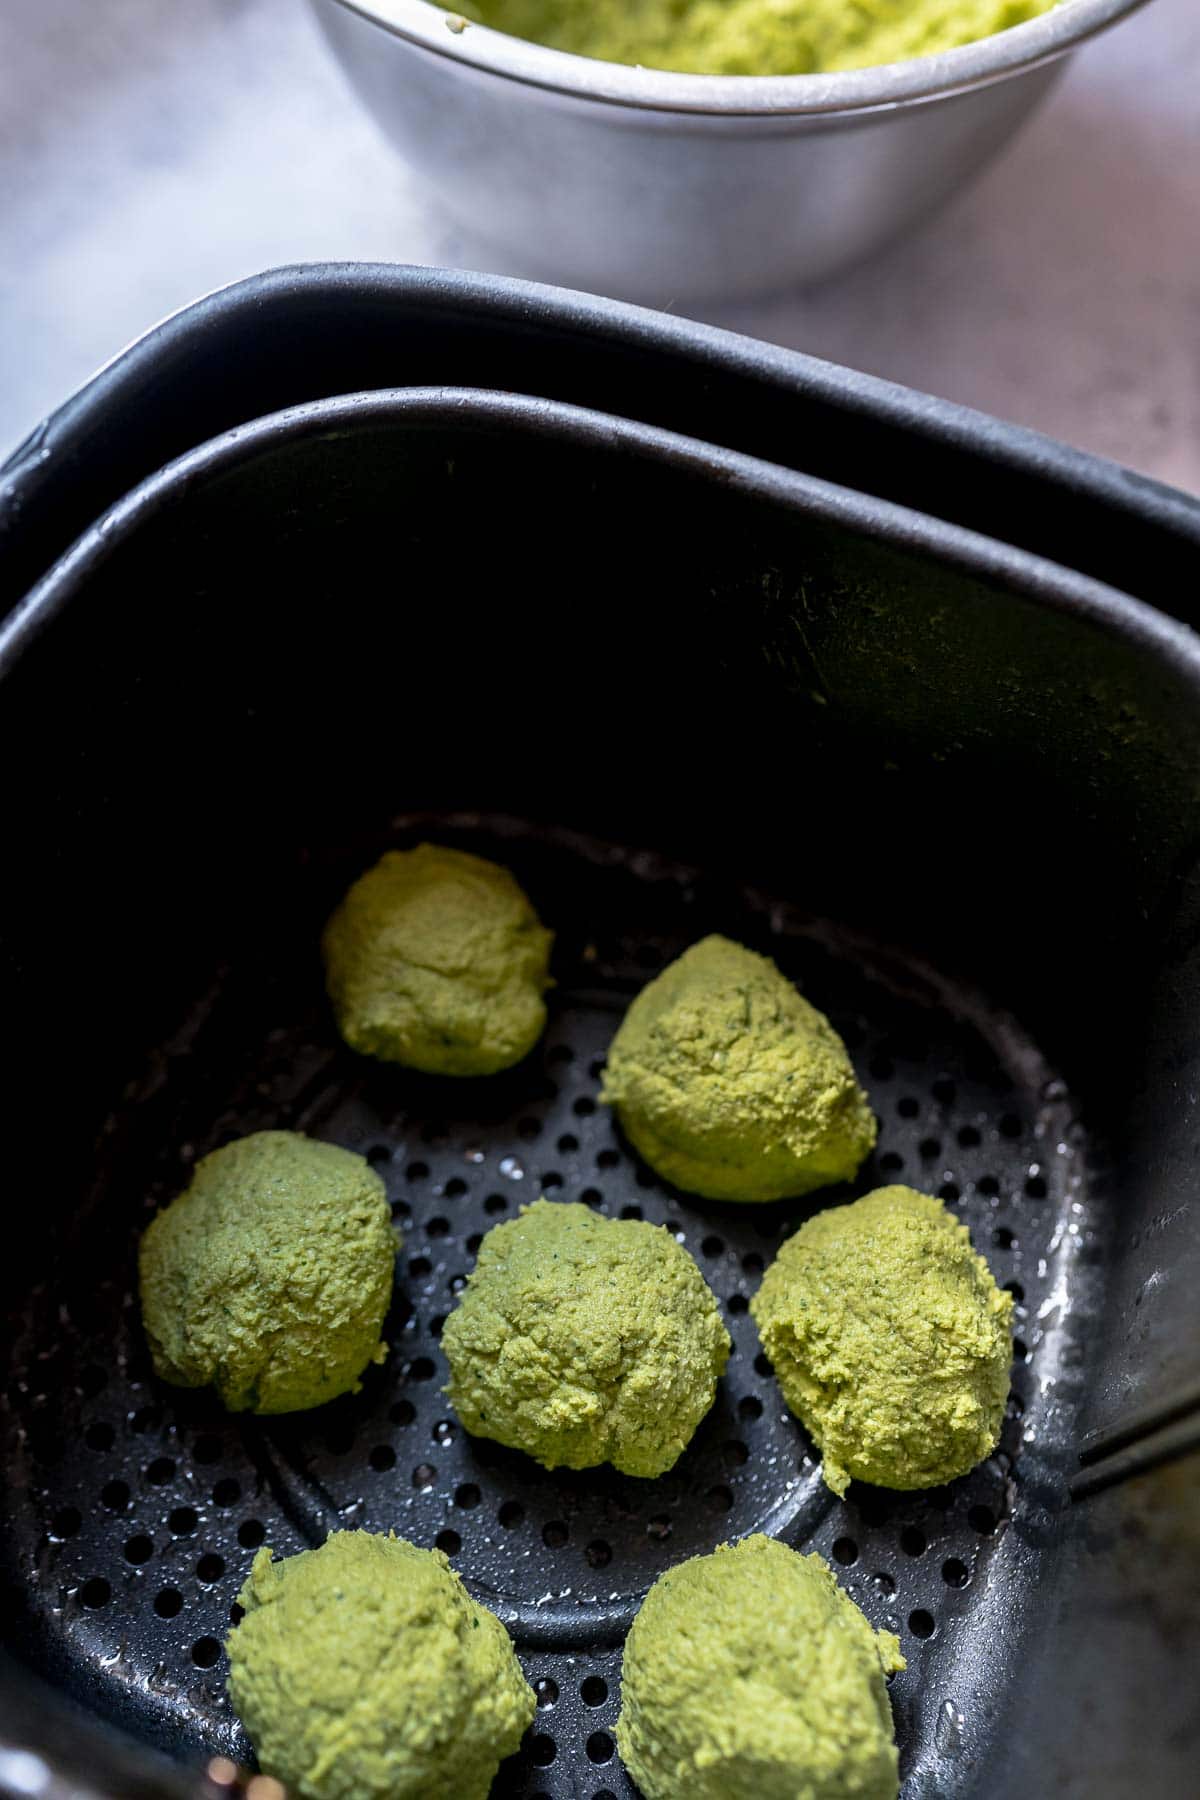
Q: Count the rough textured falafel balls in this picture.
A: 7